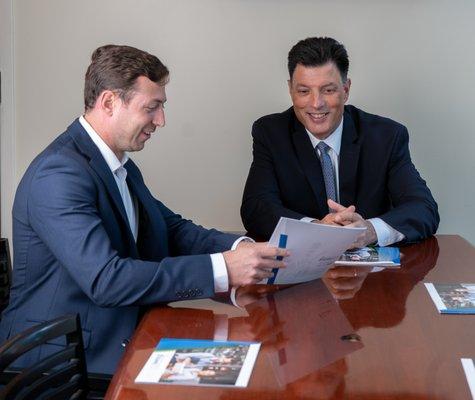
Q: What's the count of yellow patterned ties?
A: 0